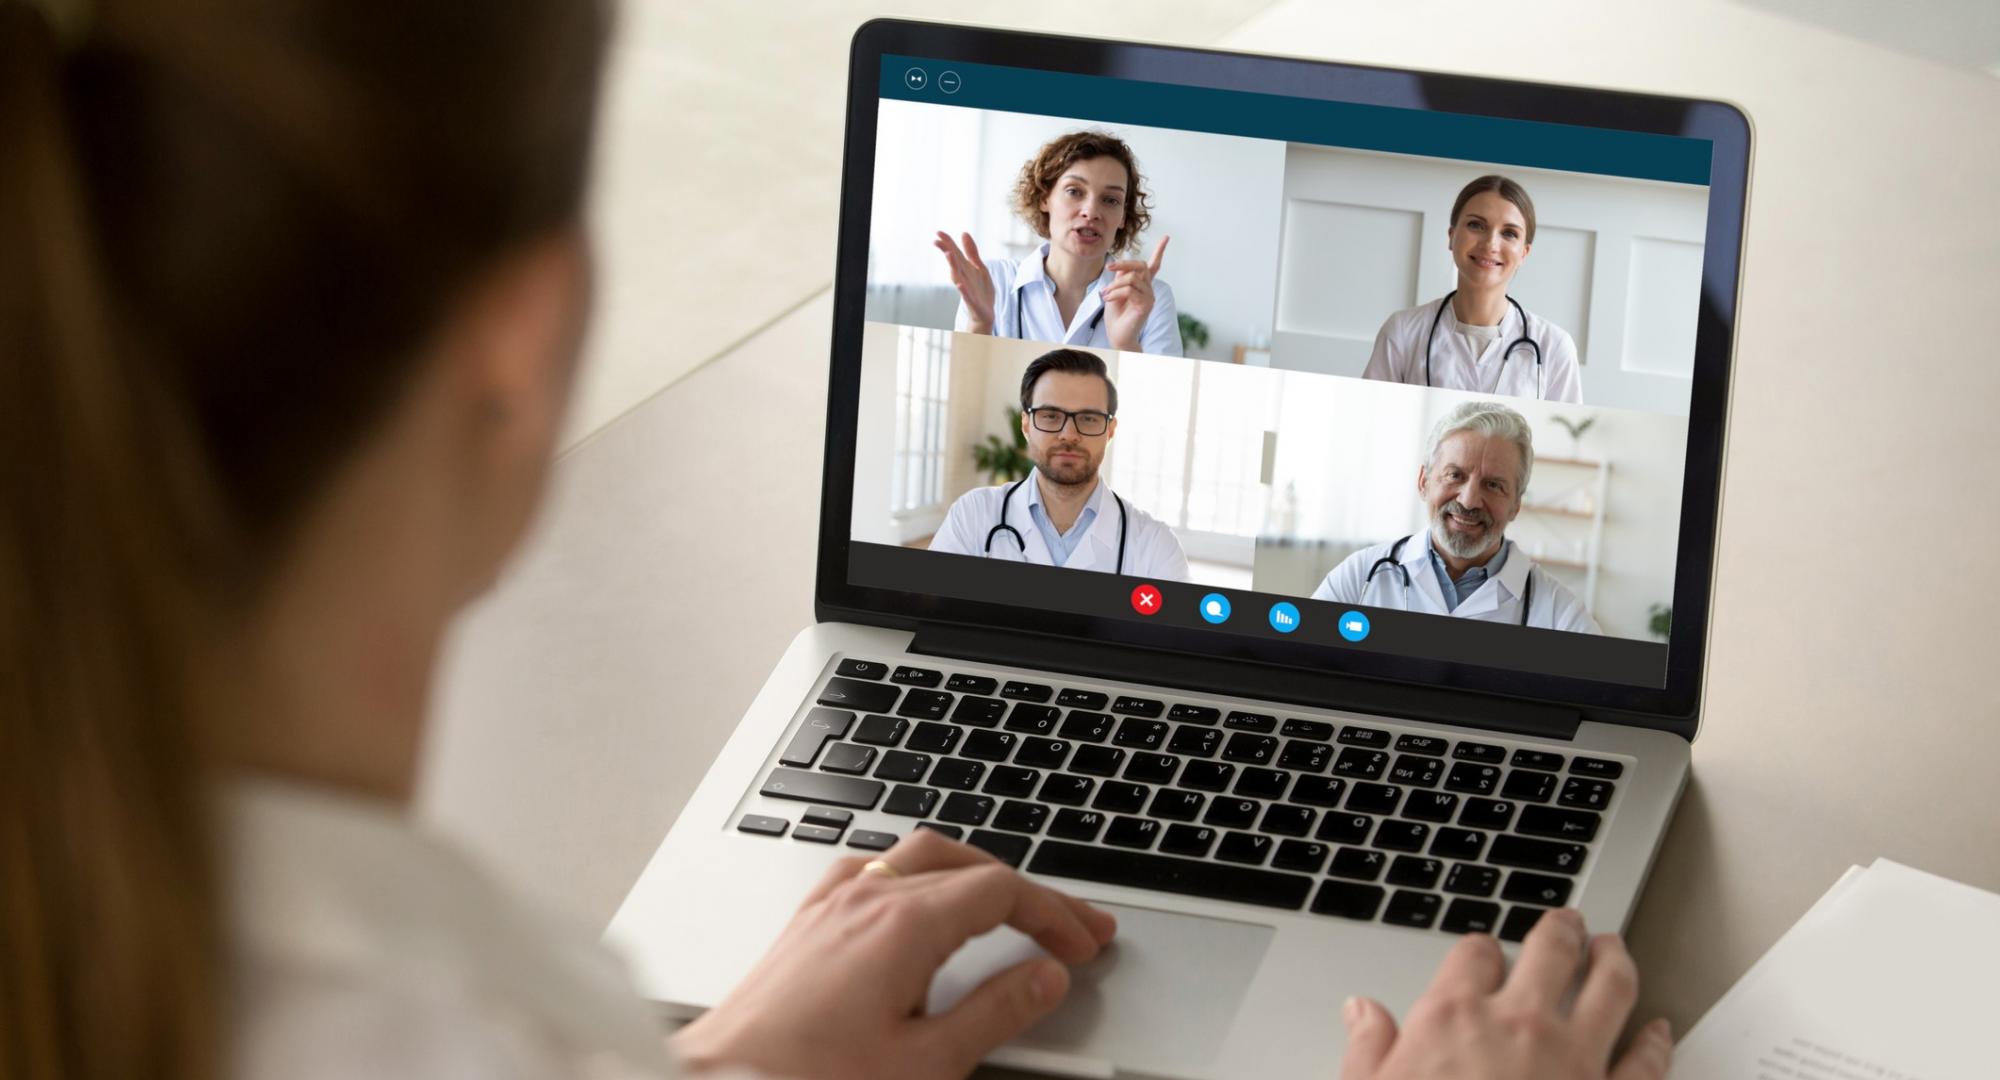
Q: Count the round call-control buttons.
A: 4